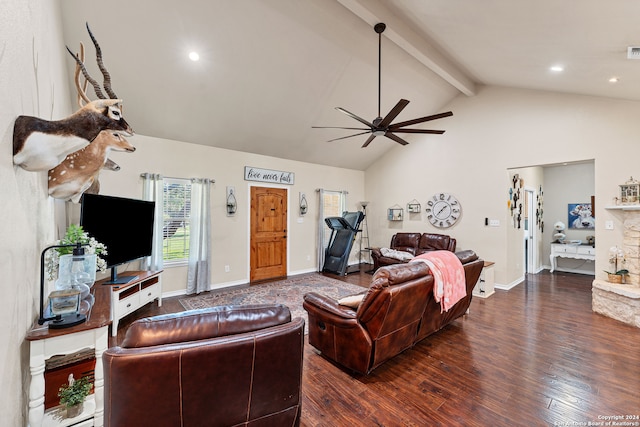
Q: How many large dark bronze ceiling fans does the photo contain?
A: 1